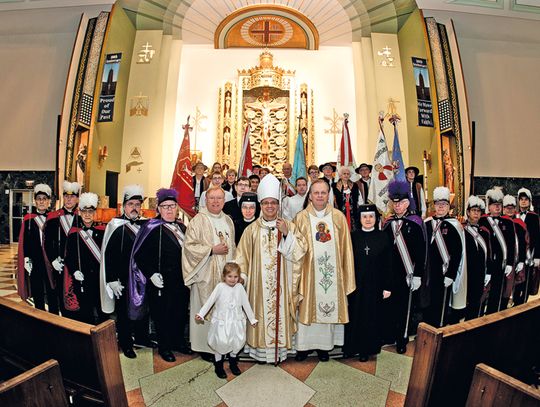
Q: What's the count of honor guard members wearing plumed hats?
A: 11